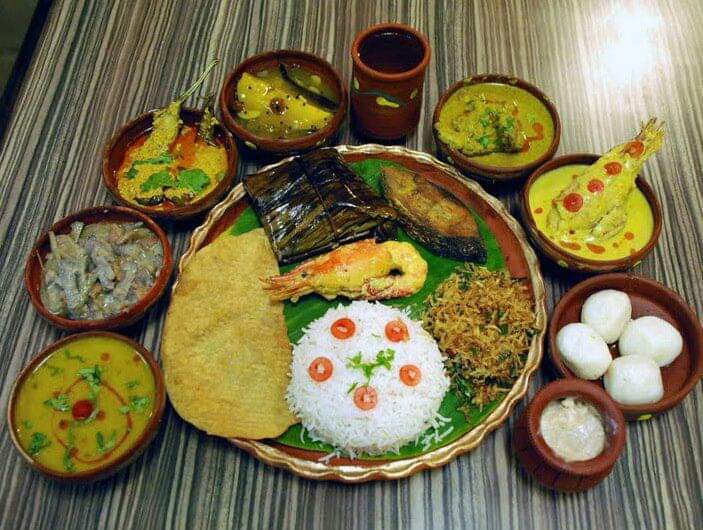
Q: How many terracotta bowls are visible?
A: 8